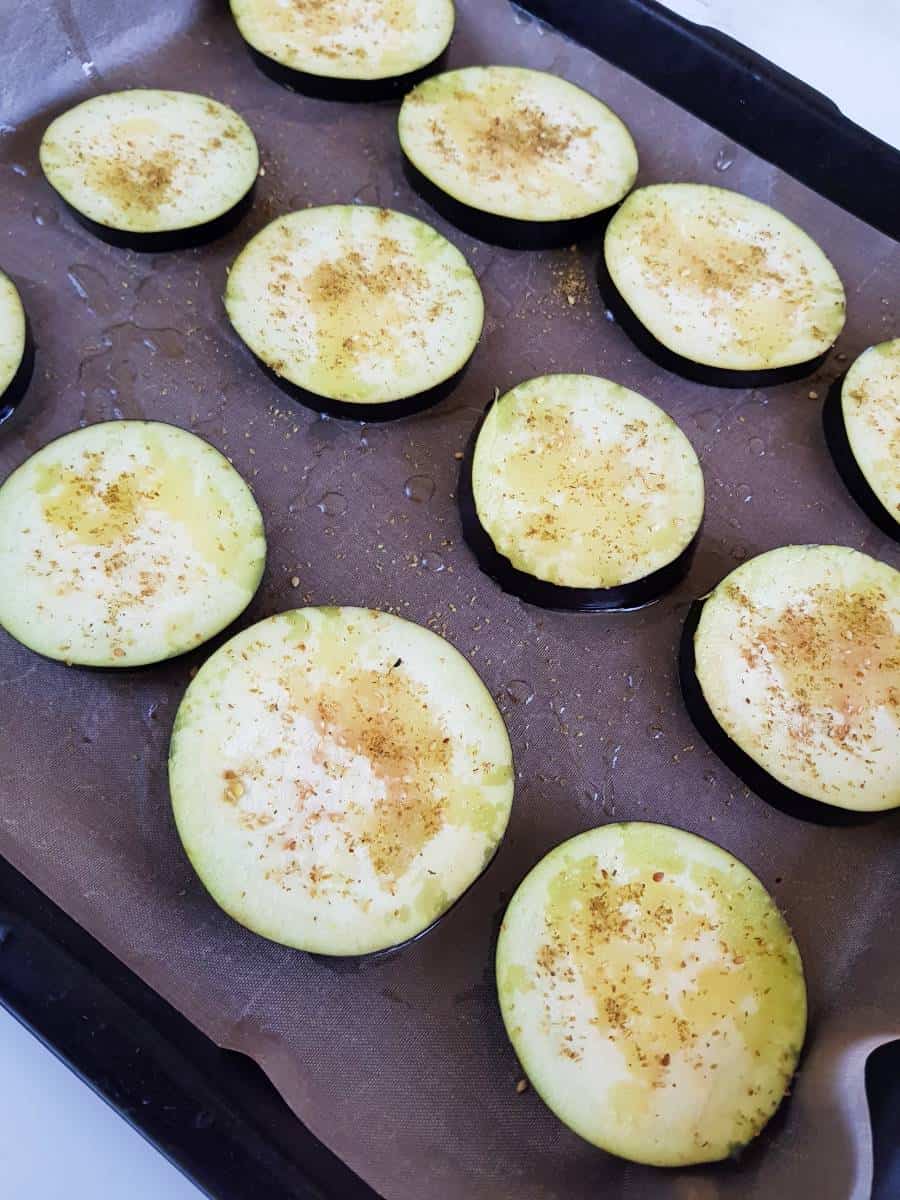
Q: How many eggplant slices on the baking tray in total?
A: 12